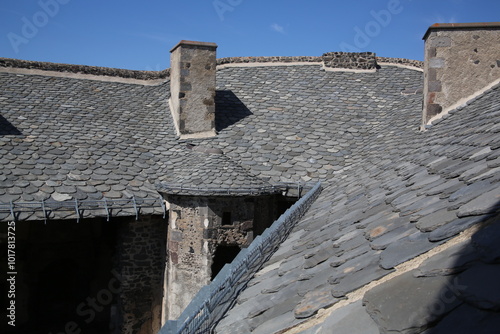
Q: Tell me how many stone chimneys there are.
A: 2